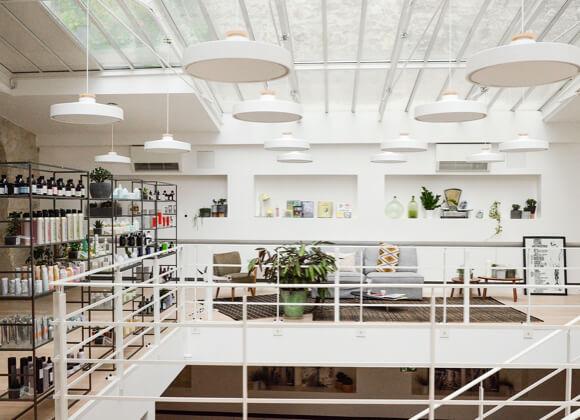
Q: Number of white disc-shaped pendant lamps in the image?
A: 13